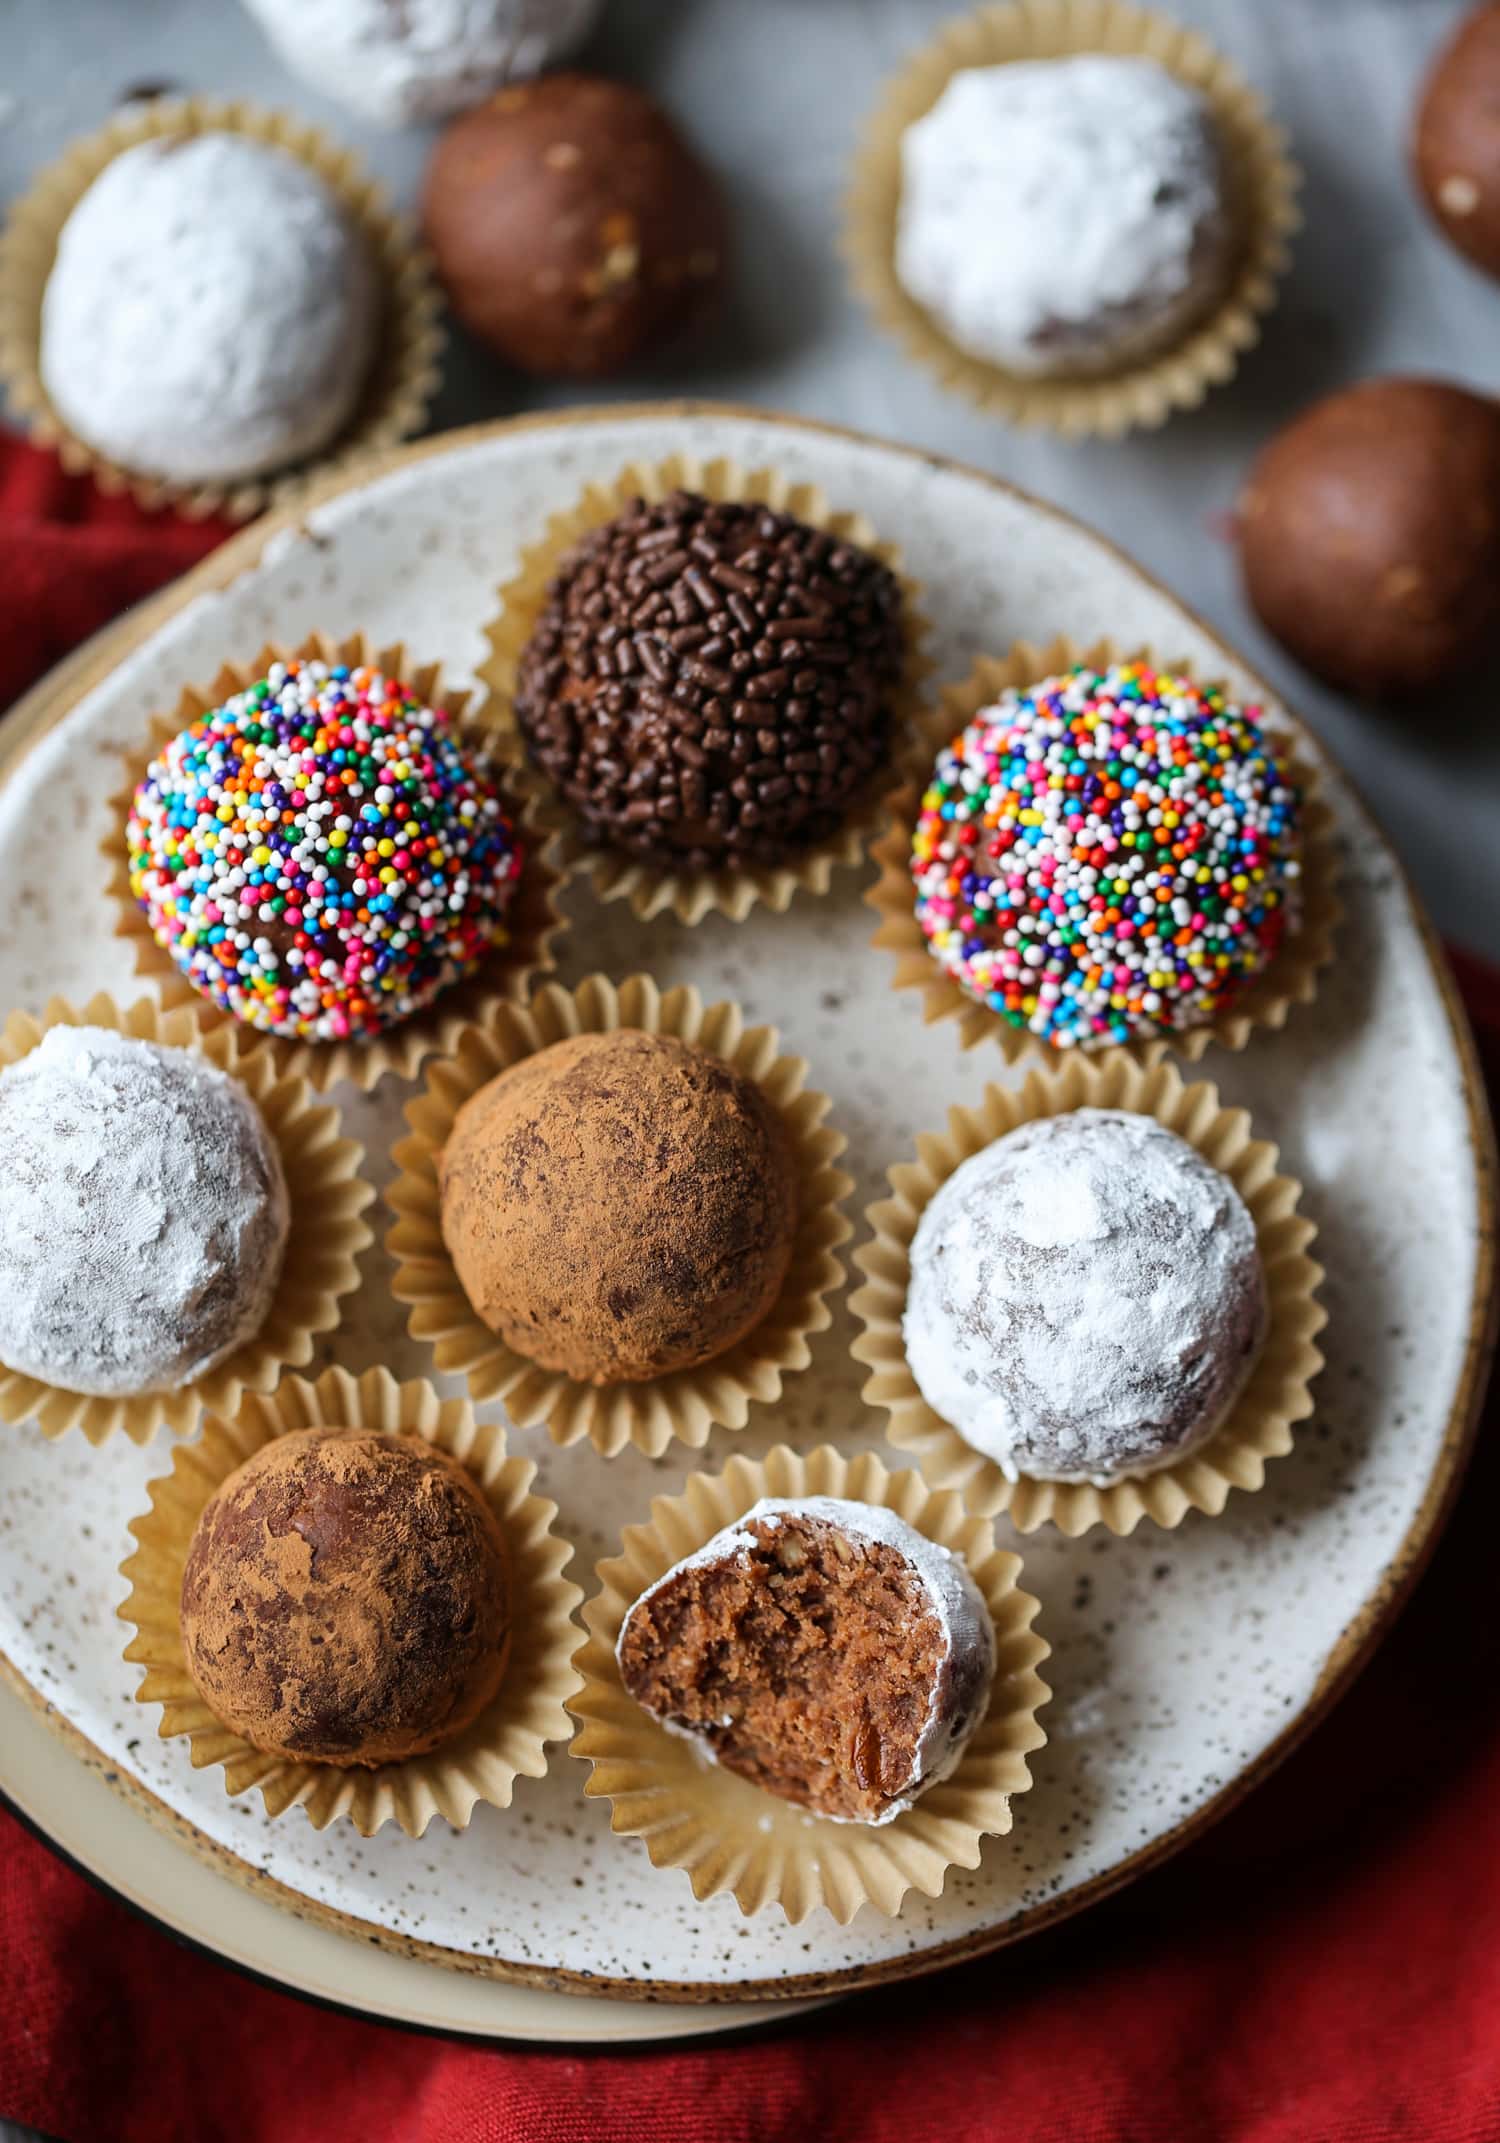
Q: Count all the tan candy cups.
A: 10